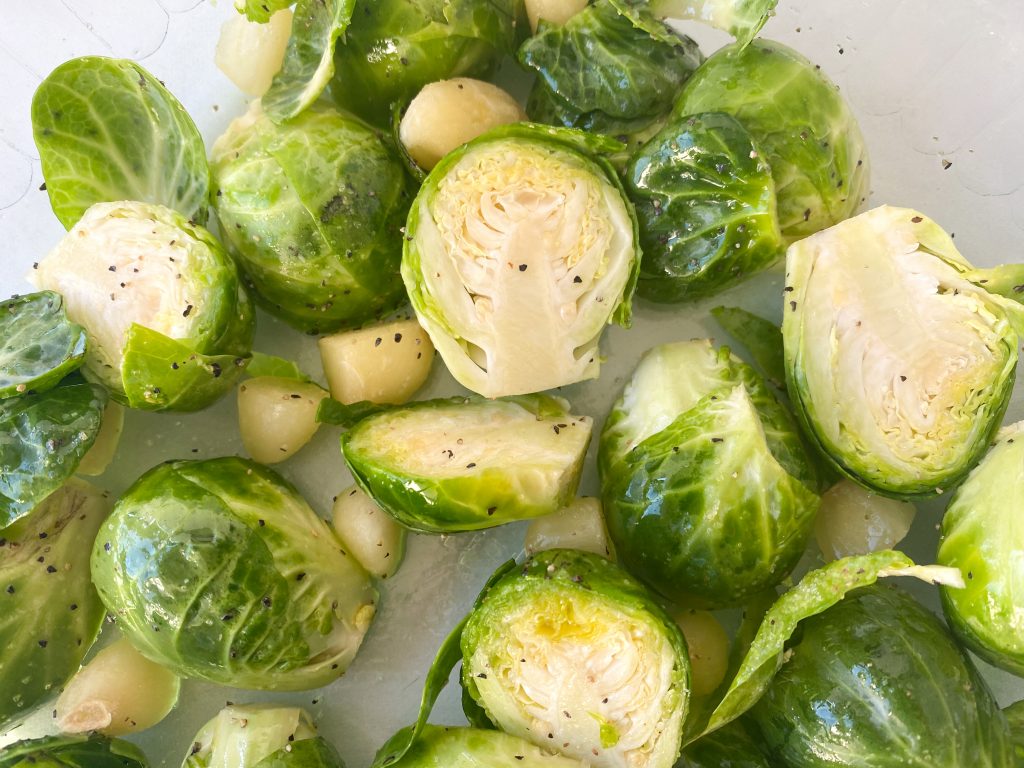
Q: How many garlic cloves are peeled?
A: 11